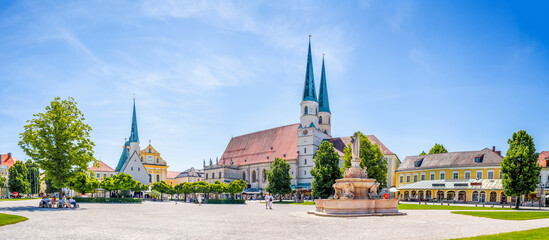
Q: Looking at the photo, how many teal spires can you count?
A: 3